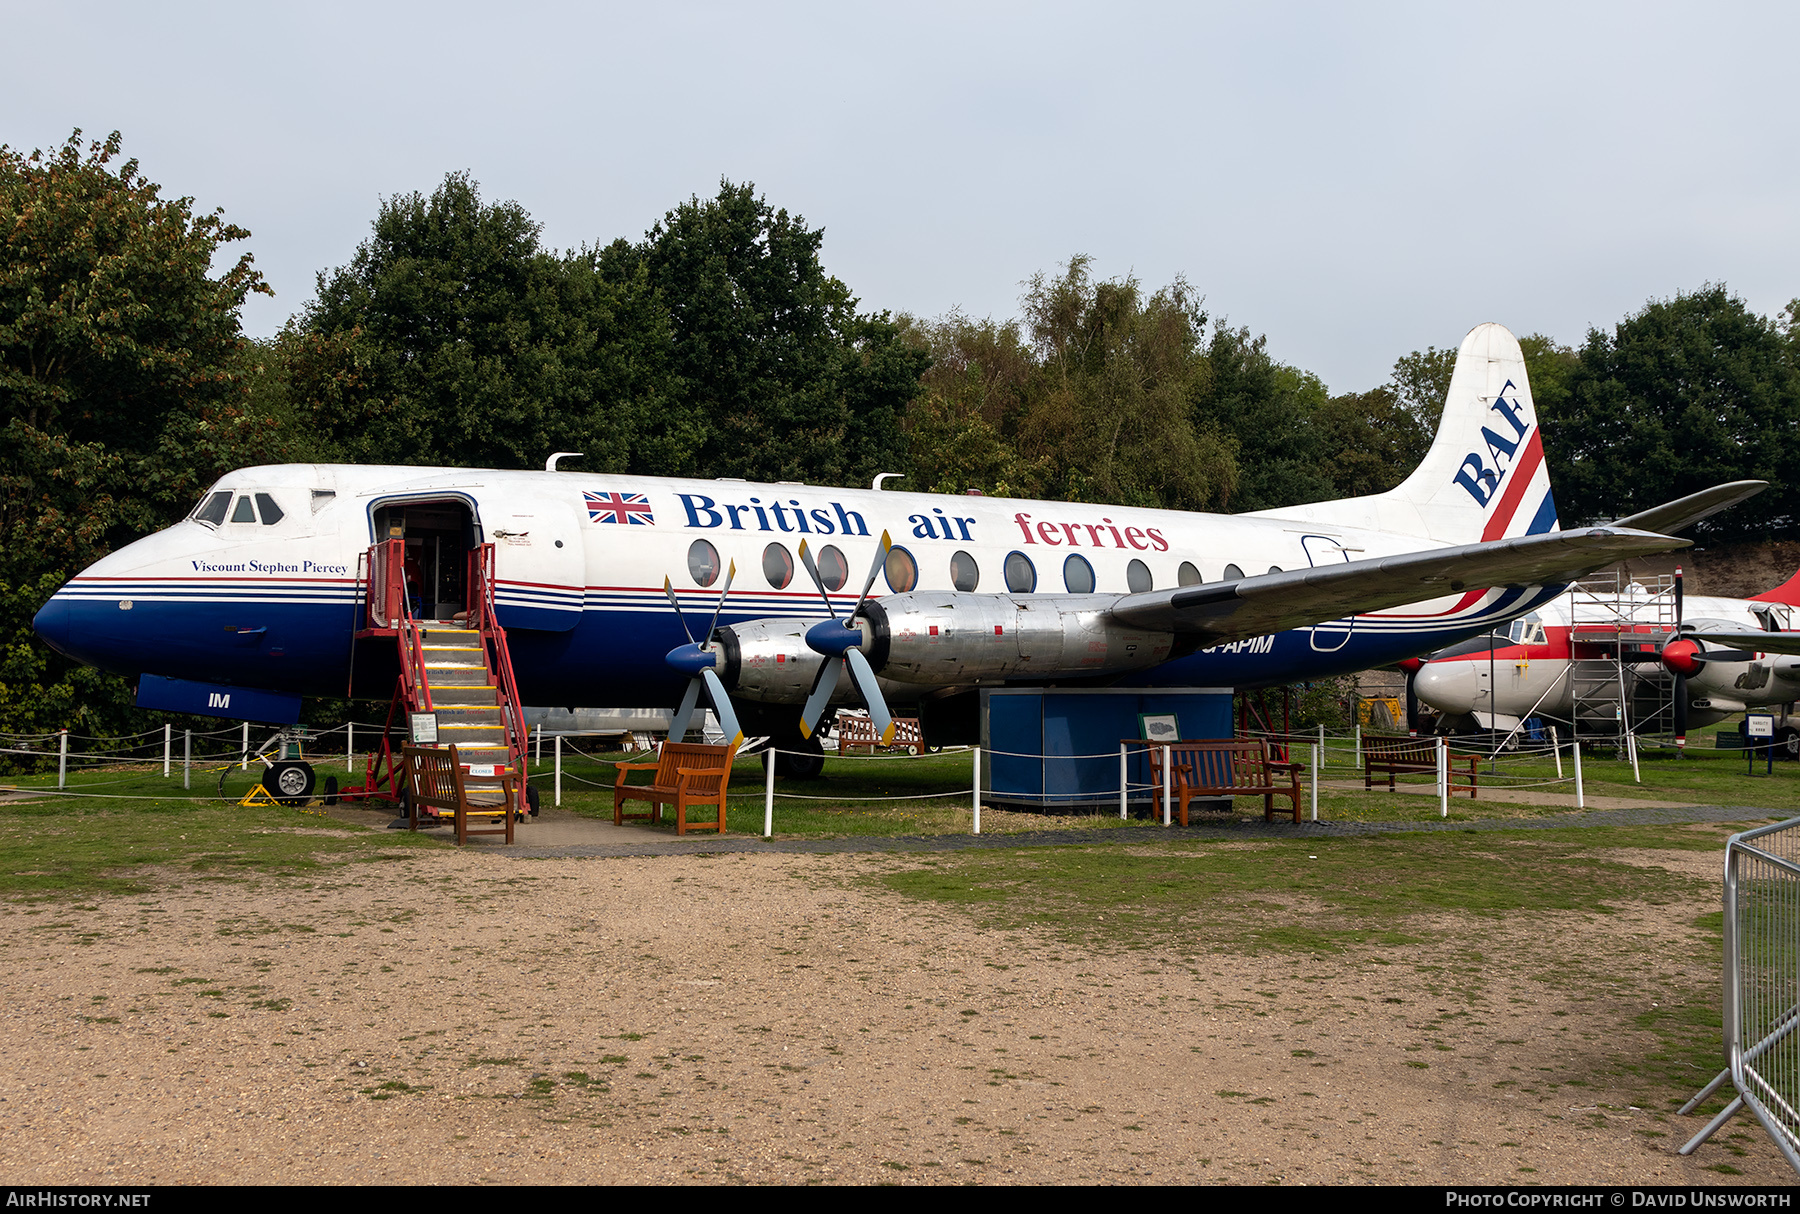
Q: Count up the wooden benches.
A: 5